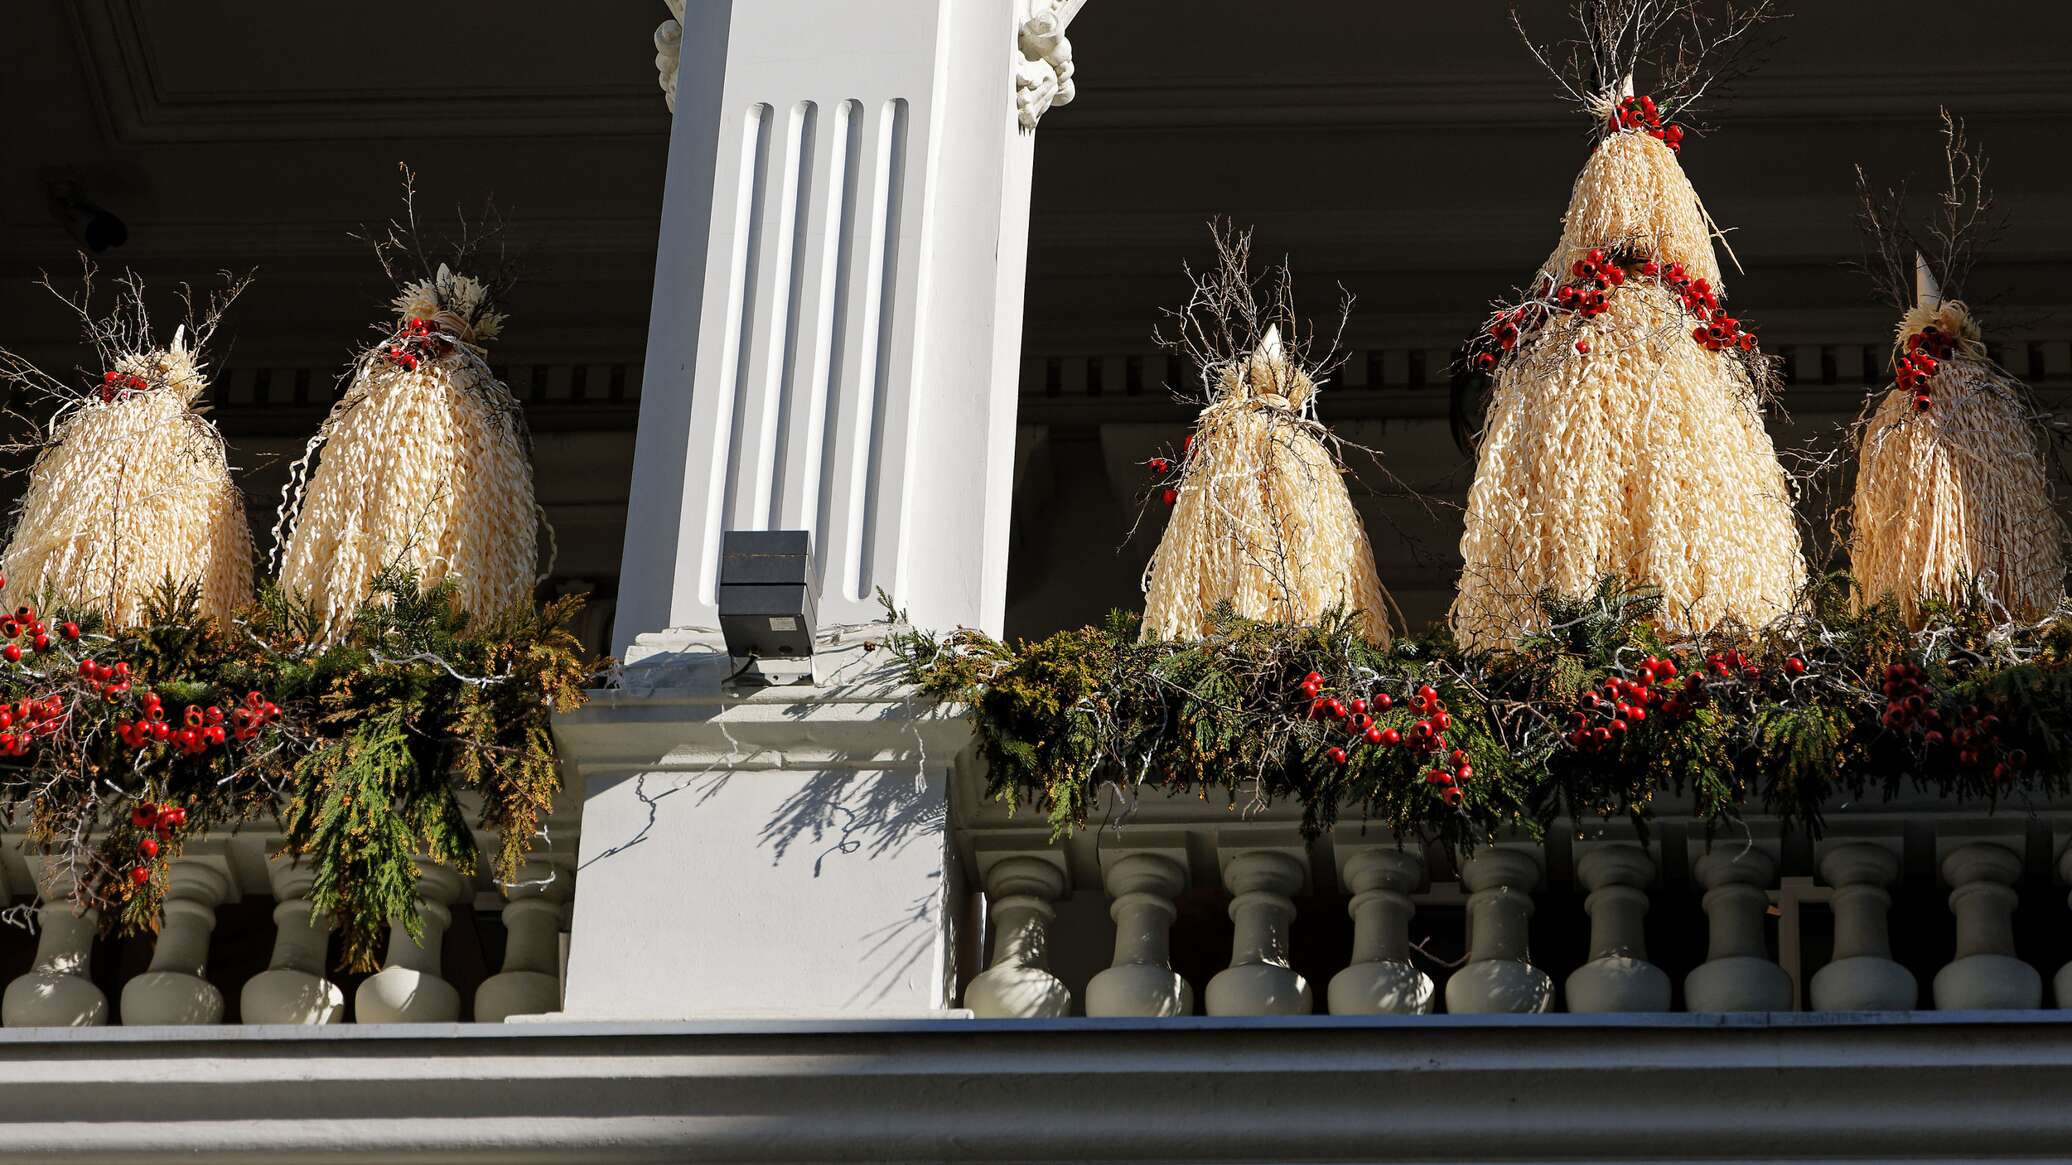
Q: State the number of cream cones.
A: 5